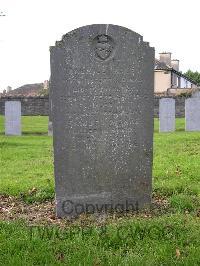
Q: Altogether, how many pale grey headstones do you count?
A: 3